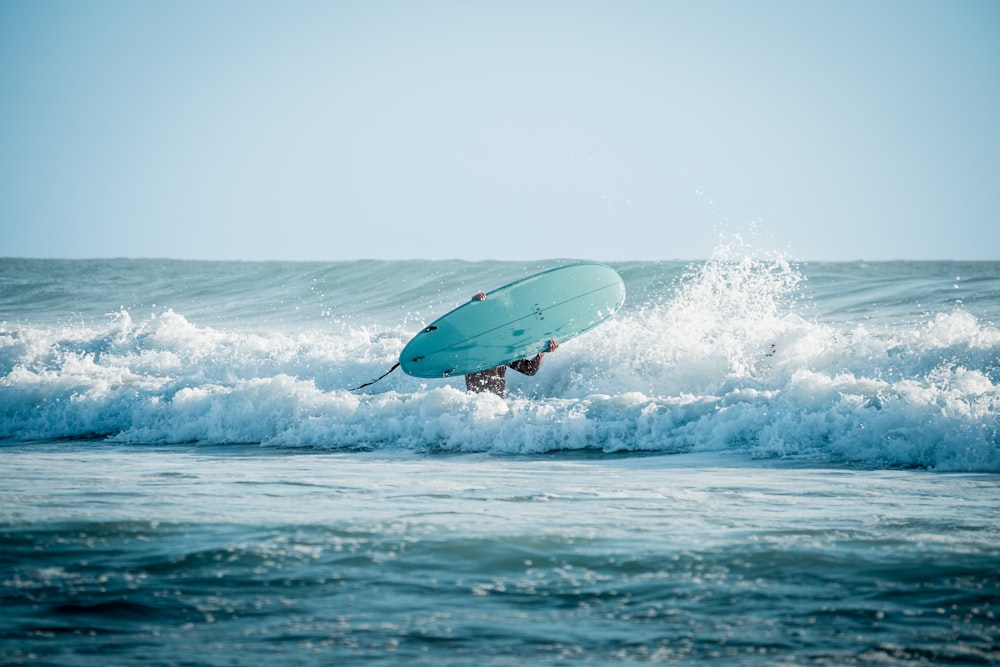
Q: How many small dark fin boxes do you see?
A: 3